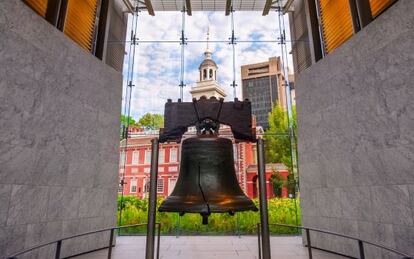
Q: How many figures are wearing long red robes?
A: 0